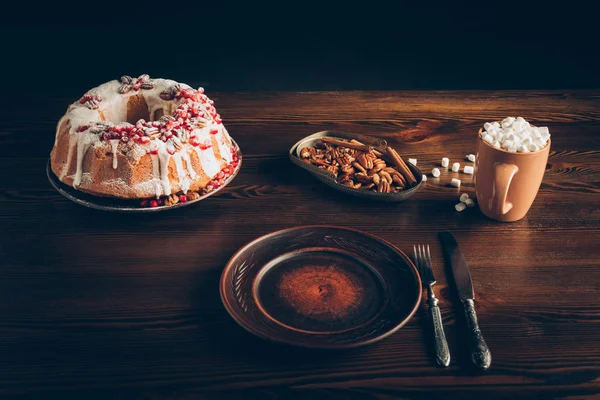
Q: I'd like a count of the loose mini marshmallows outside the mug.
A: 11